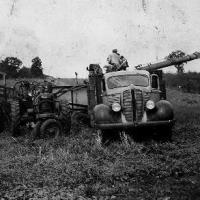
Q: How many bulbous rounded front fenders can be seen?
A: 2